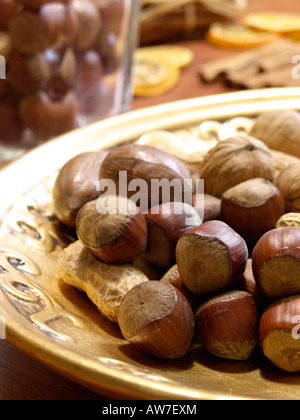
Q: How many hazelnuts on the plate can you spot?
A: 11